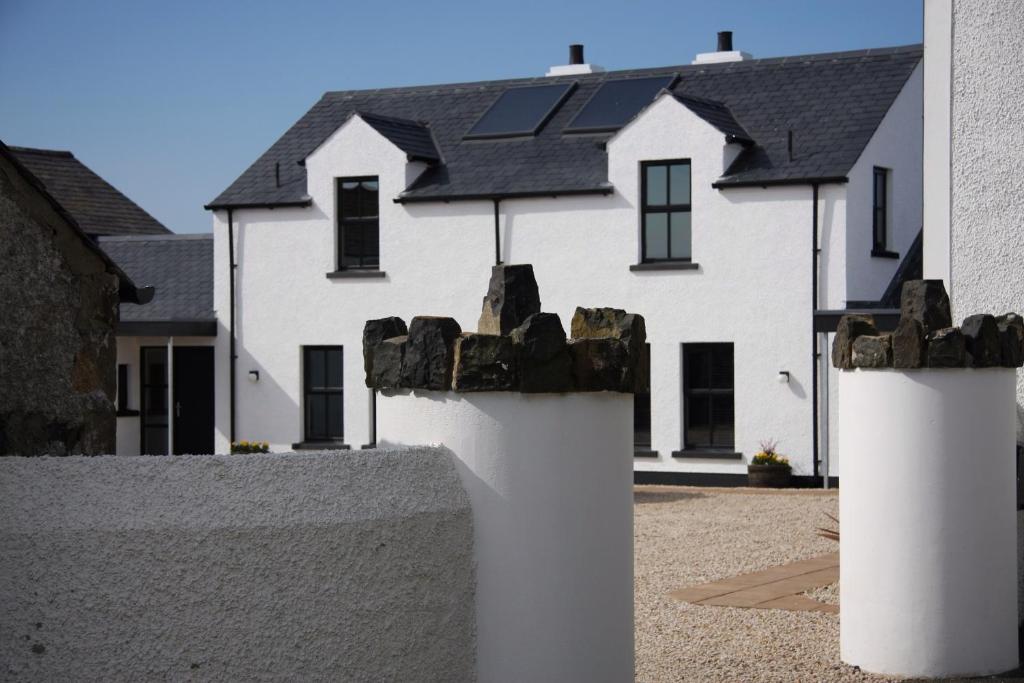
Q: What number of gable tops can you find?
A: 2